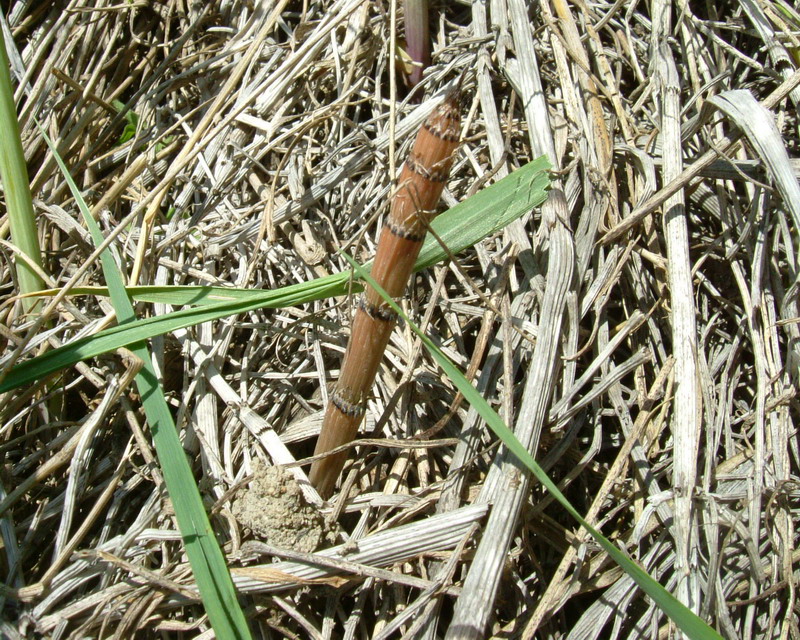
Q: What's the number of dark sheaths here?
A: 5